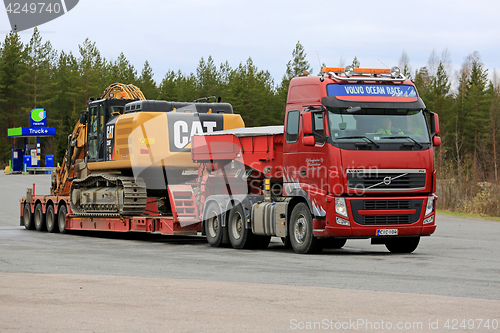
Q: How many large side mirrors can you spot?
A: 2